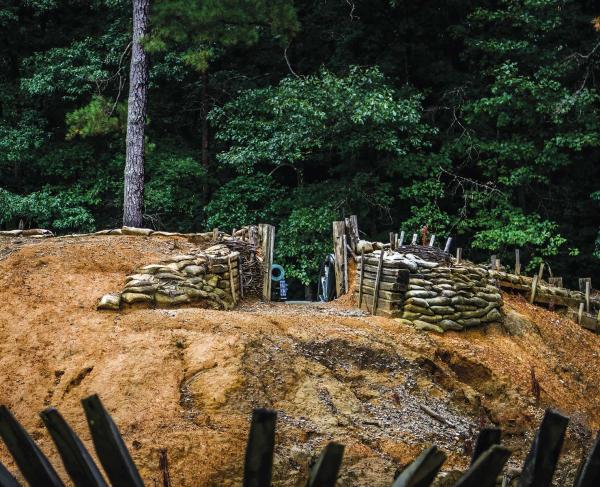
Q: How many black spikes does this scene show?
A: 11